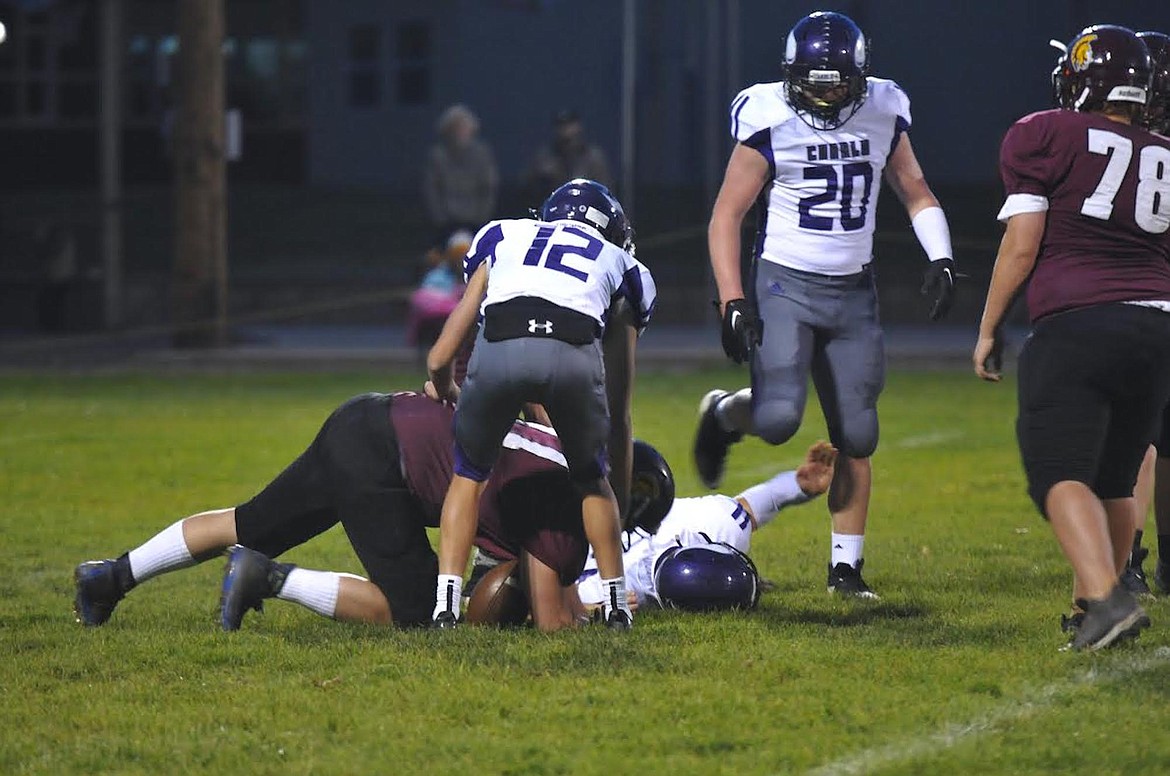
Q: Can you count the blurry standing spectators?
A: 2